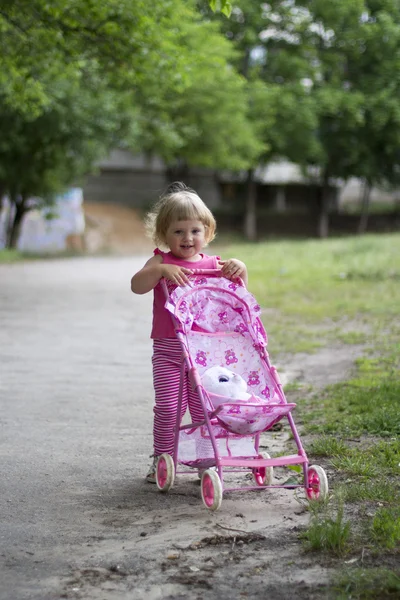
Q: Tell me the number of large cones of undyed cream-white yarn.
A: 0